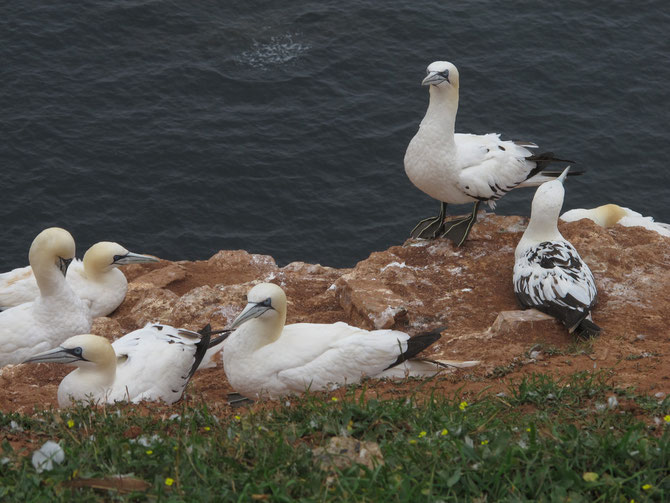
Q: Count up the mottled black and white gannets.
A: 1